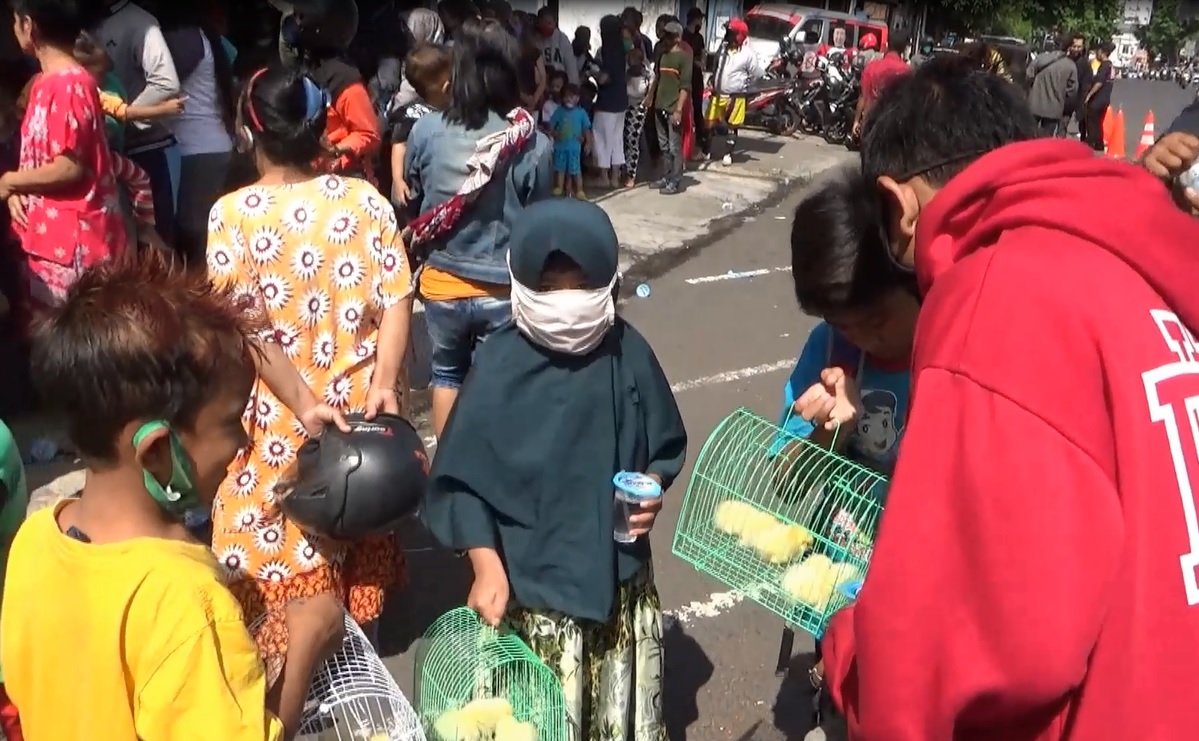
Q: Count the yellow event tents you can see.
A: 0